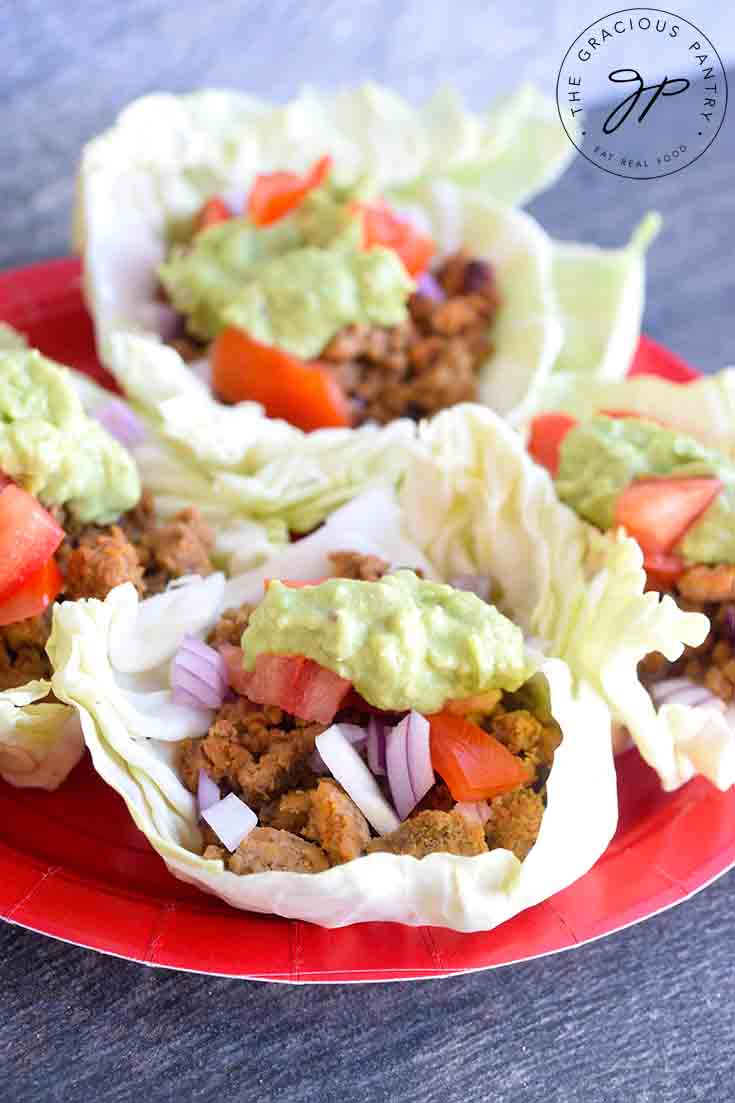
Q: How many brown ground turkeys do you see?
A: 4